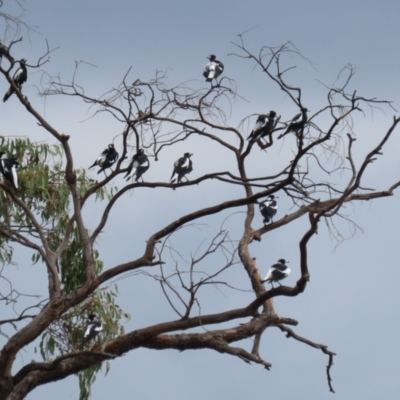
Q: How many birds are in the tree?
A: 11